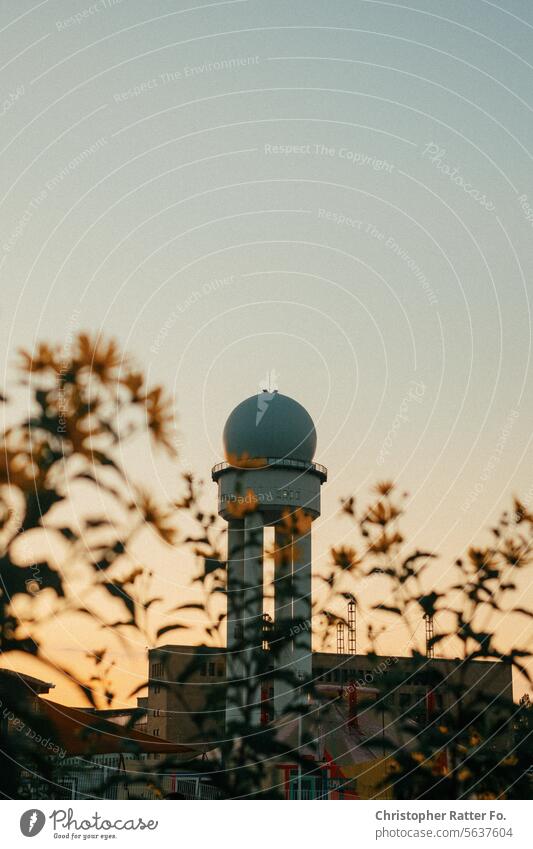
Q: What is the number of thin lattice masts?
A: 3